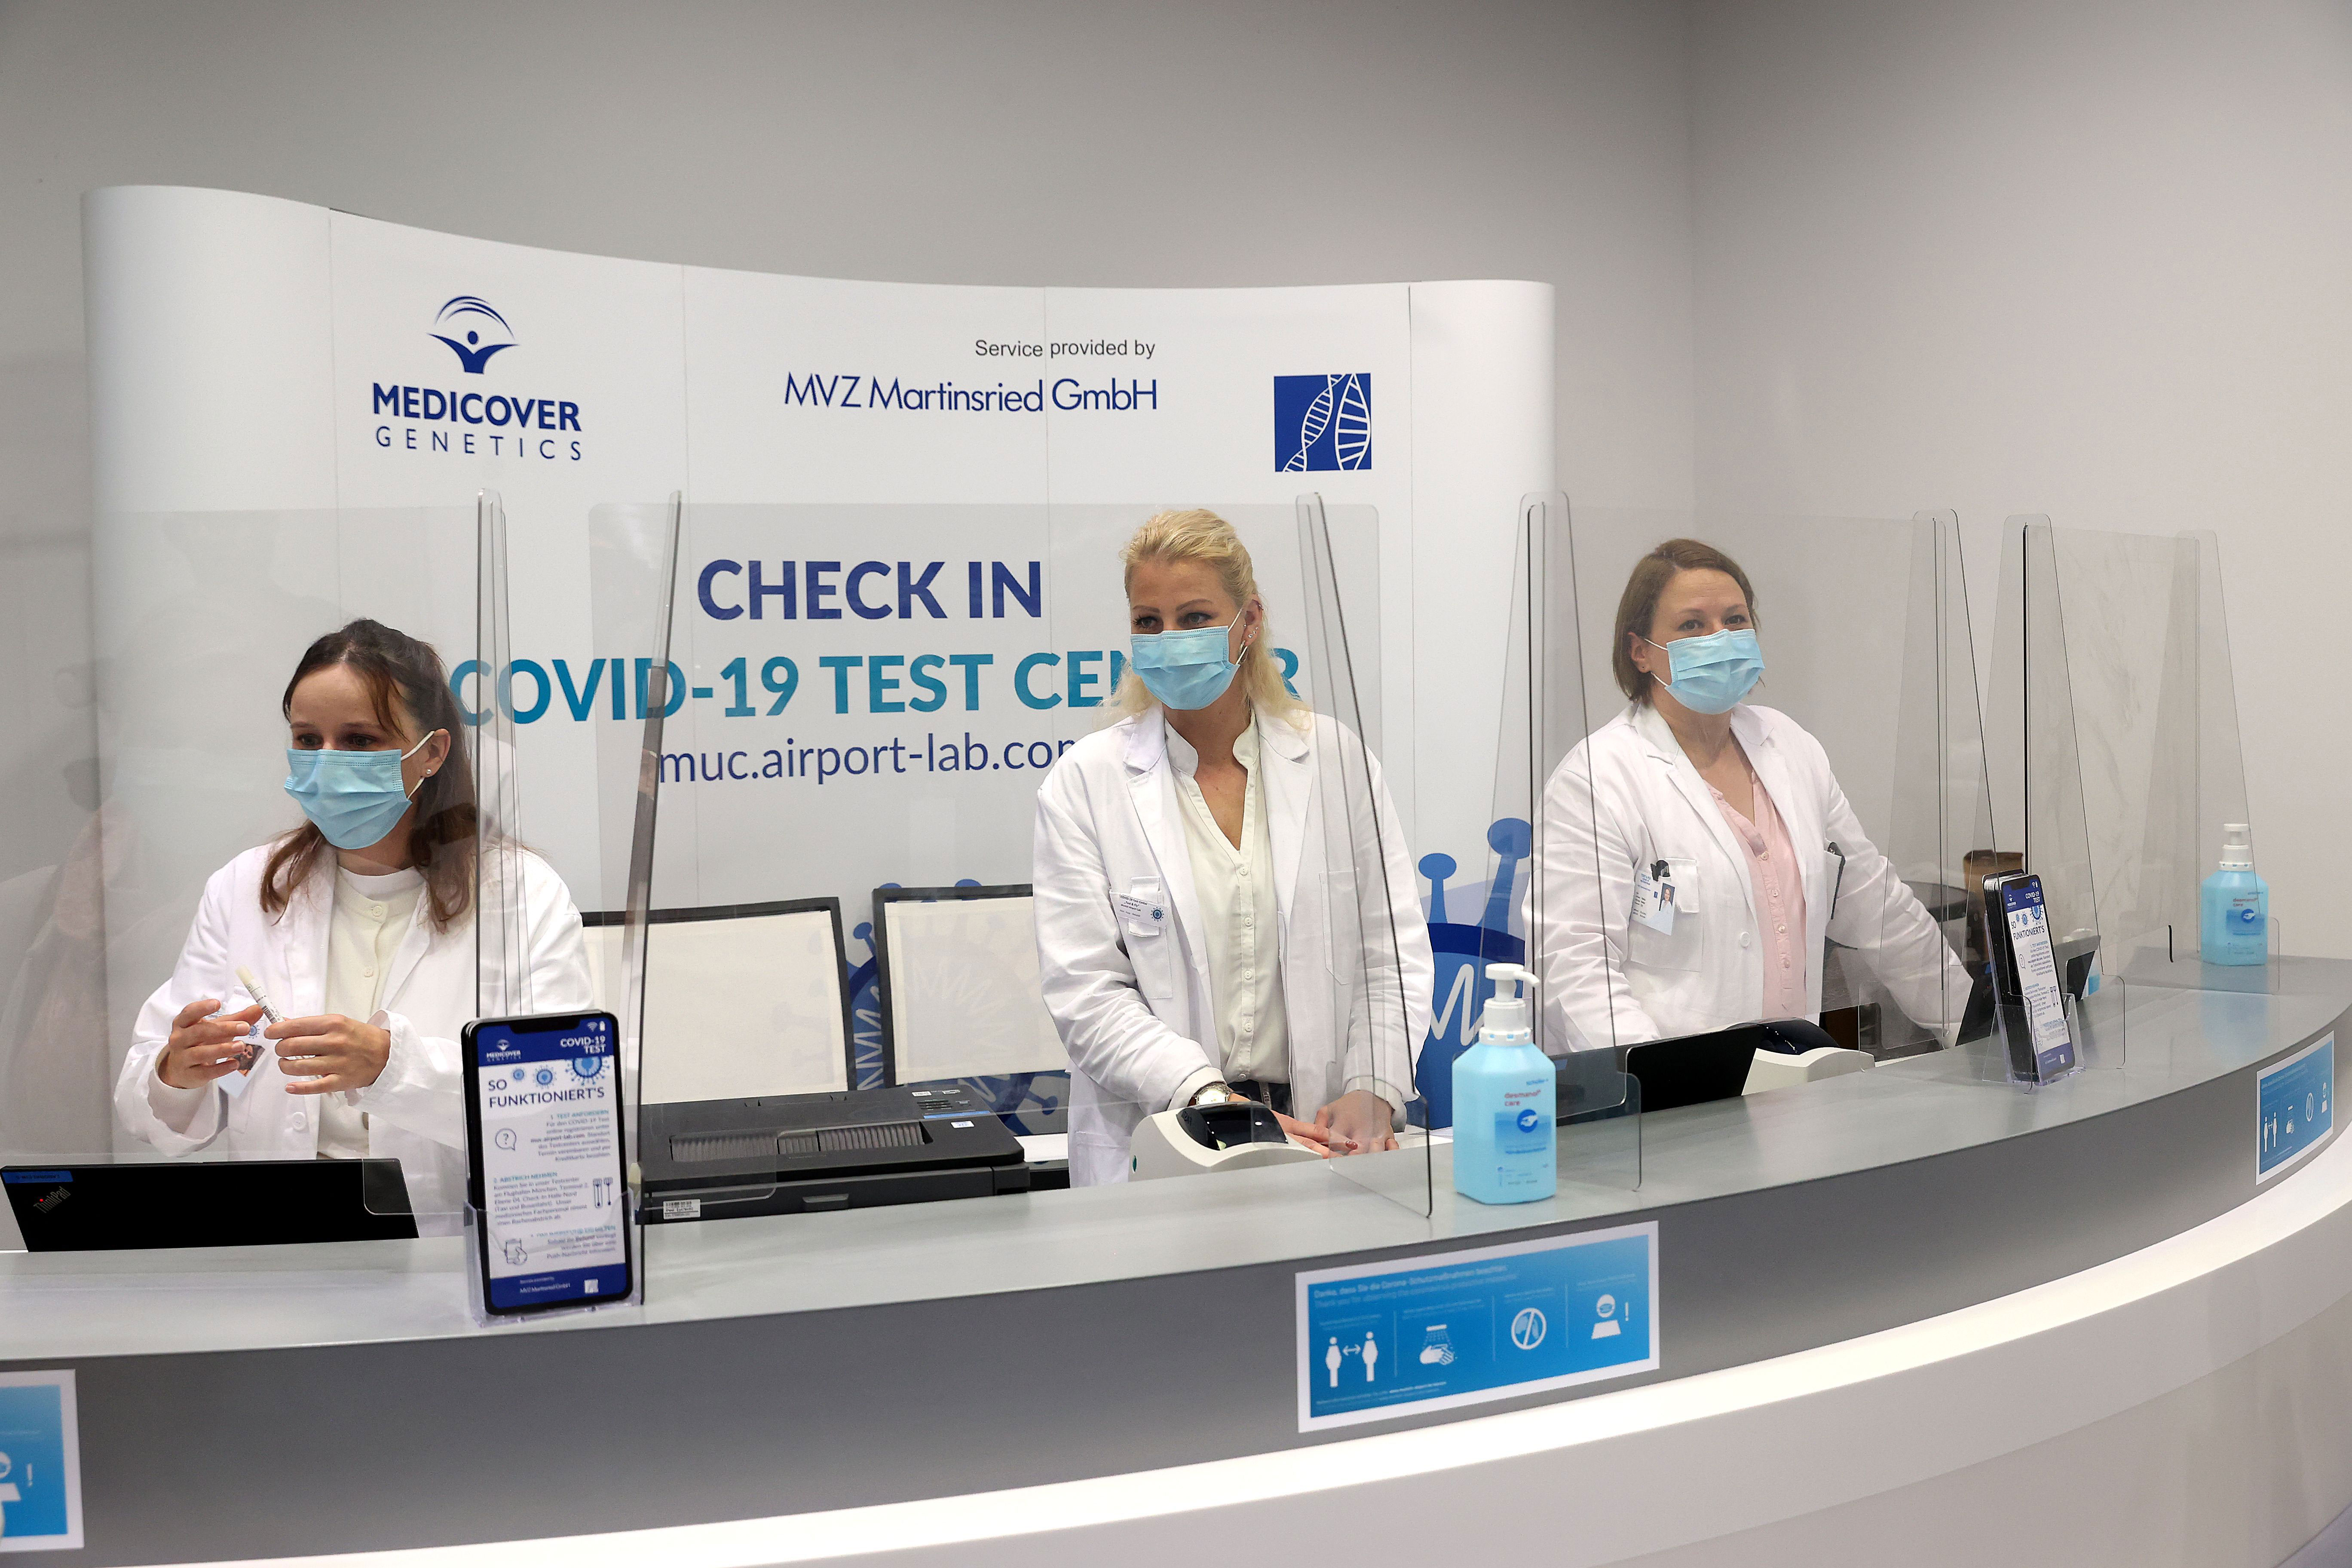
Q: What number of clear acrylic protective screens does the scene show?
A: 4